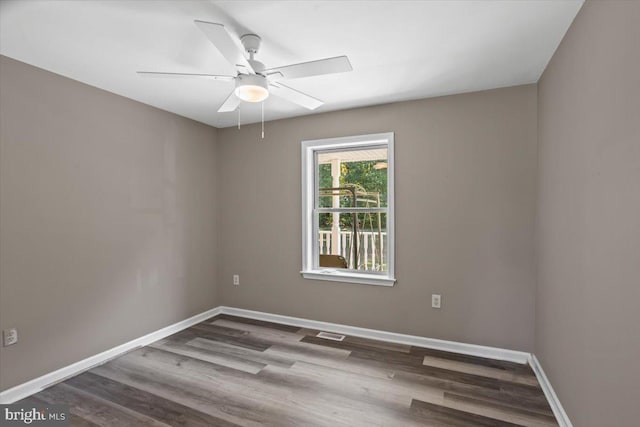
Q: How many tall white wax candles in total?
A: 0